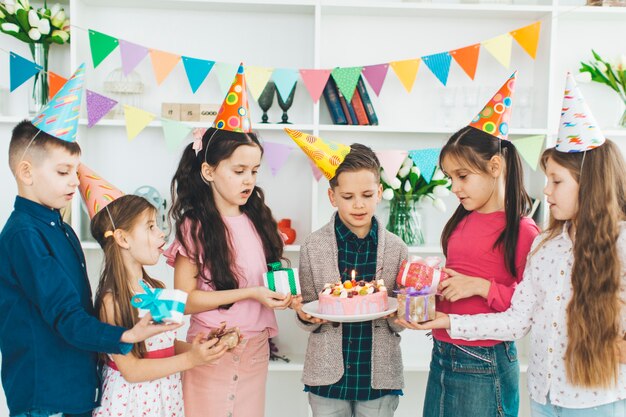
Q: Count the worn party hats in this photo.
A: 6